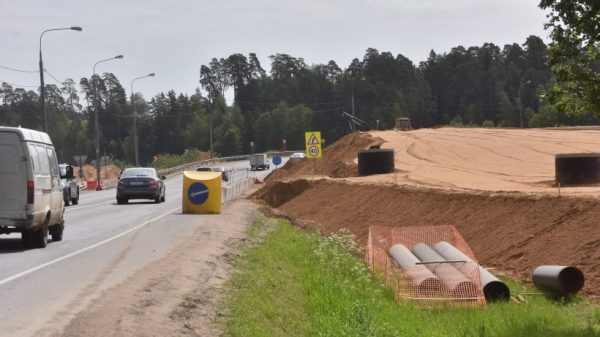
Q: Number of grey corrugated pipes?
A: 4